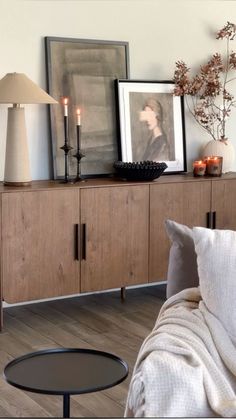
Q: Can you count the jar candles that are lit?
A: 2